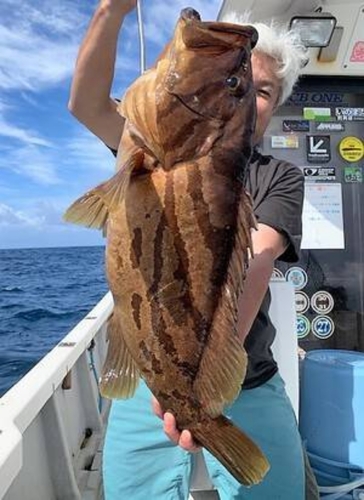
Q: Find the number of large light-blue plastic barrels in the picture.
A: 1